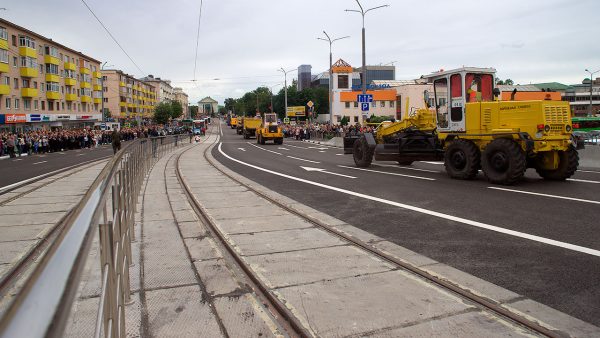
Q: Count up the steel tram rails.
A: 4